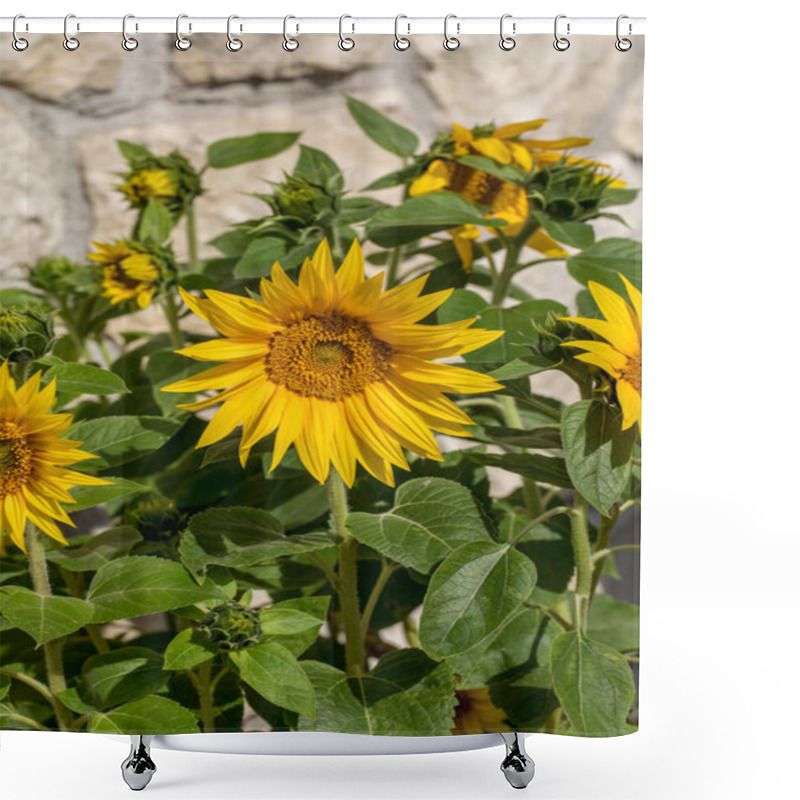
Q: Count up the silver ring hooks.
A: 12